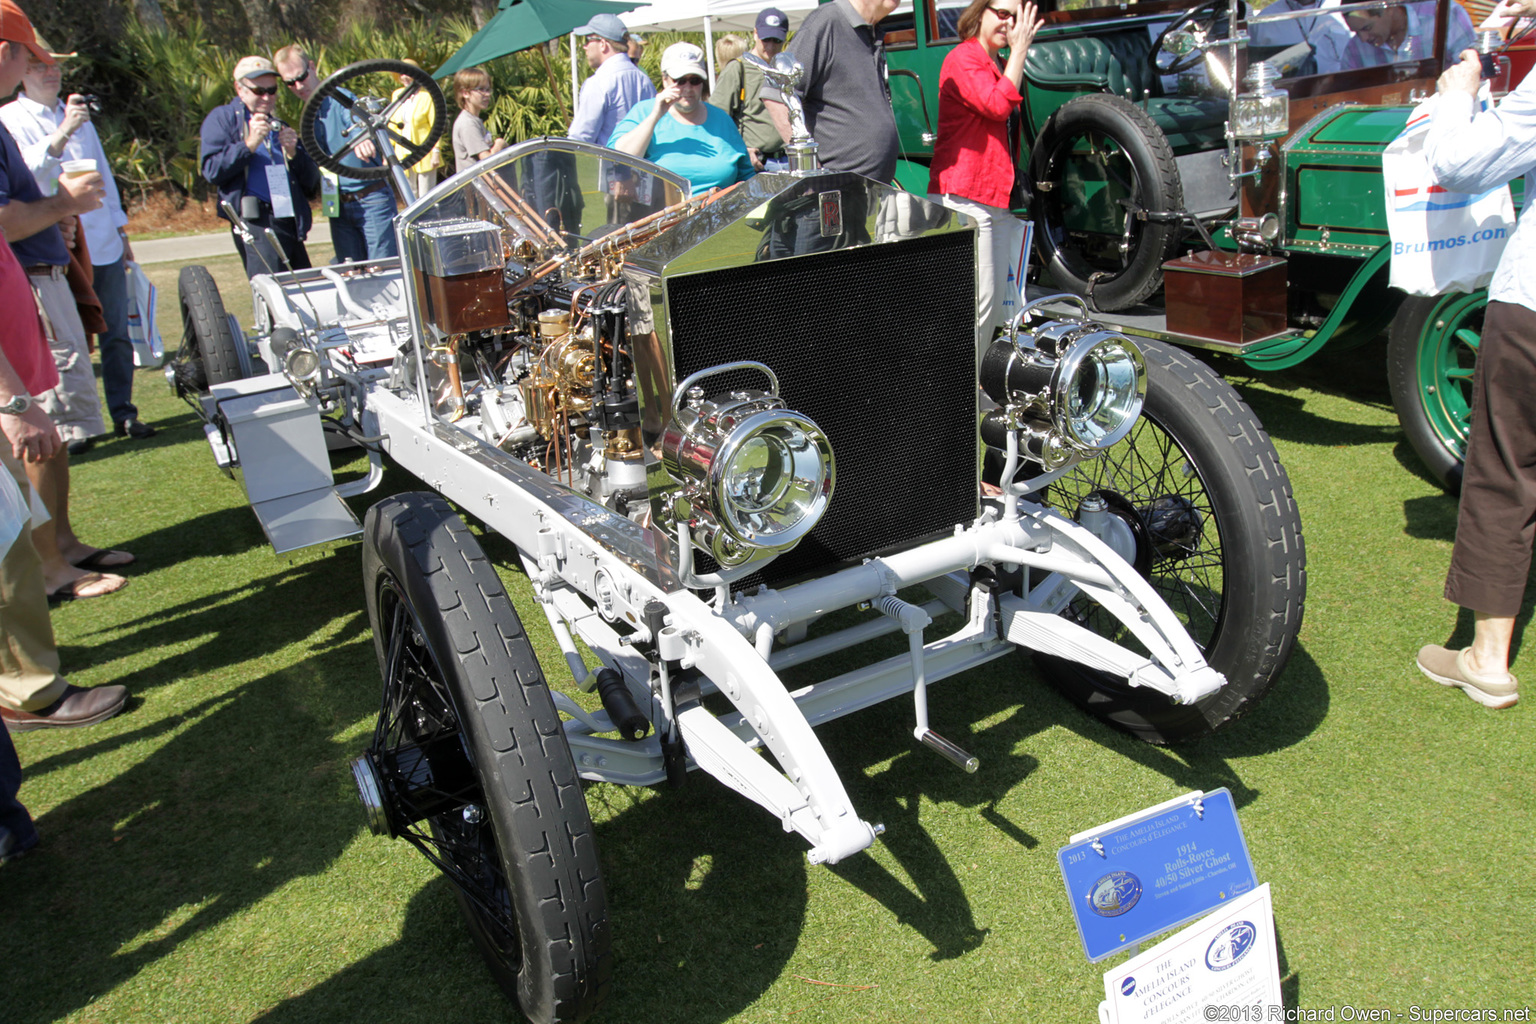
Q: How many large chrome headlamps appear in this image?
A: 2